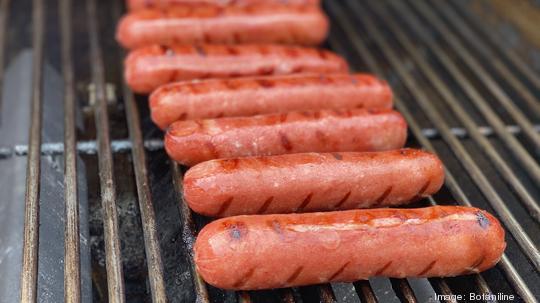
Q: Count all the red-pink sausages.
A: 7